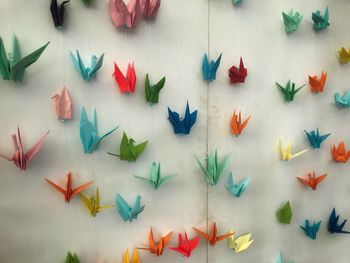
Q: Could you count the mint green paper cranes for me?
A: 3